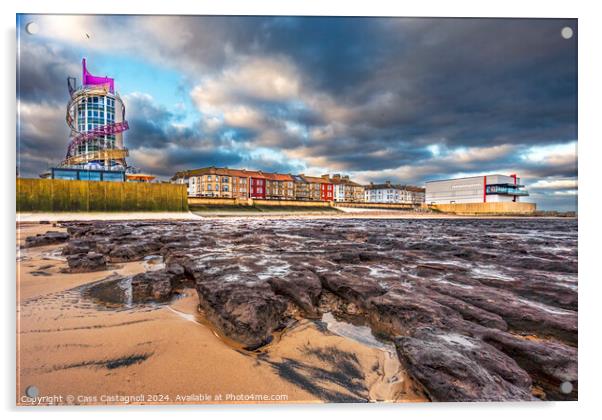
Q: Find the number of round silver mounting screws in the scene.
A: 4